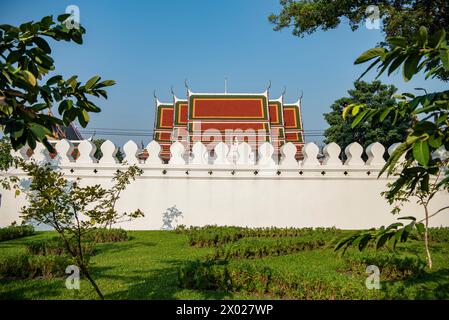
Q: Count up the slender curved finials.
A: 6